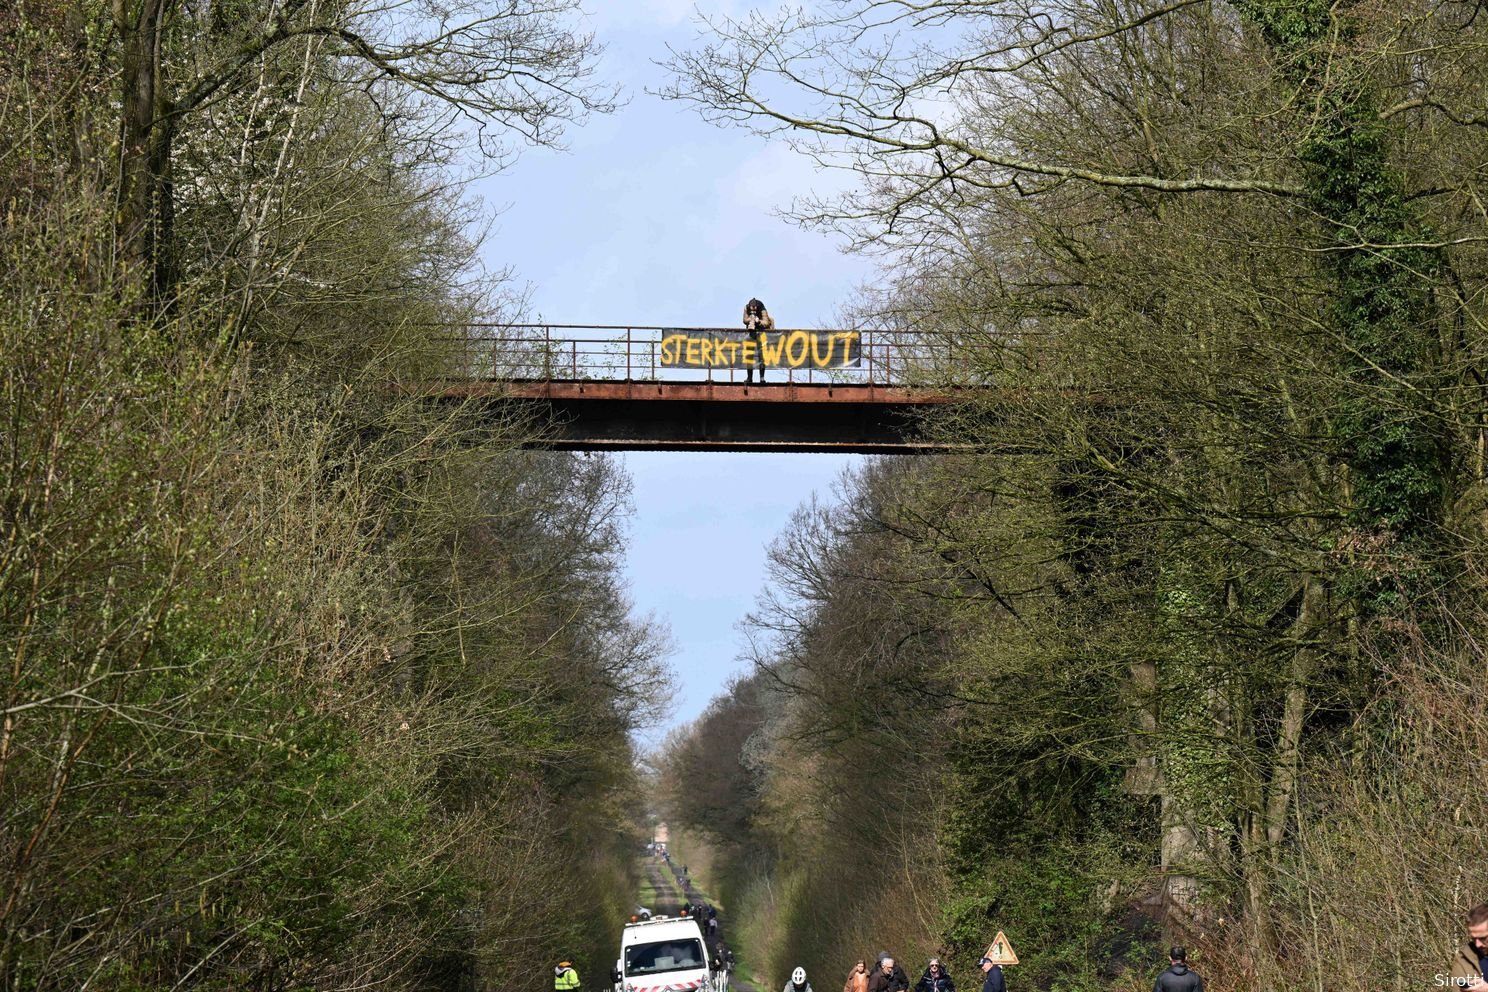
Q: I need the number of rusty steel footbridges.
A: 1